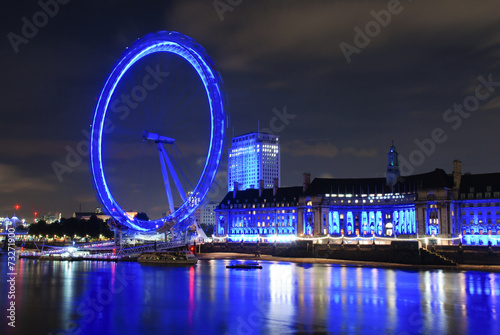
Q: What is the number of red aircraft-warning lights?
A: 2